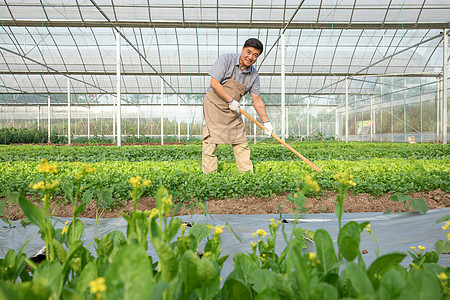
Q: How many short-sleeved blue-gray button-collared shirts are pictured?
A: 1